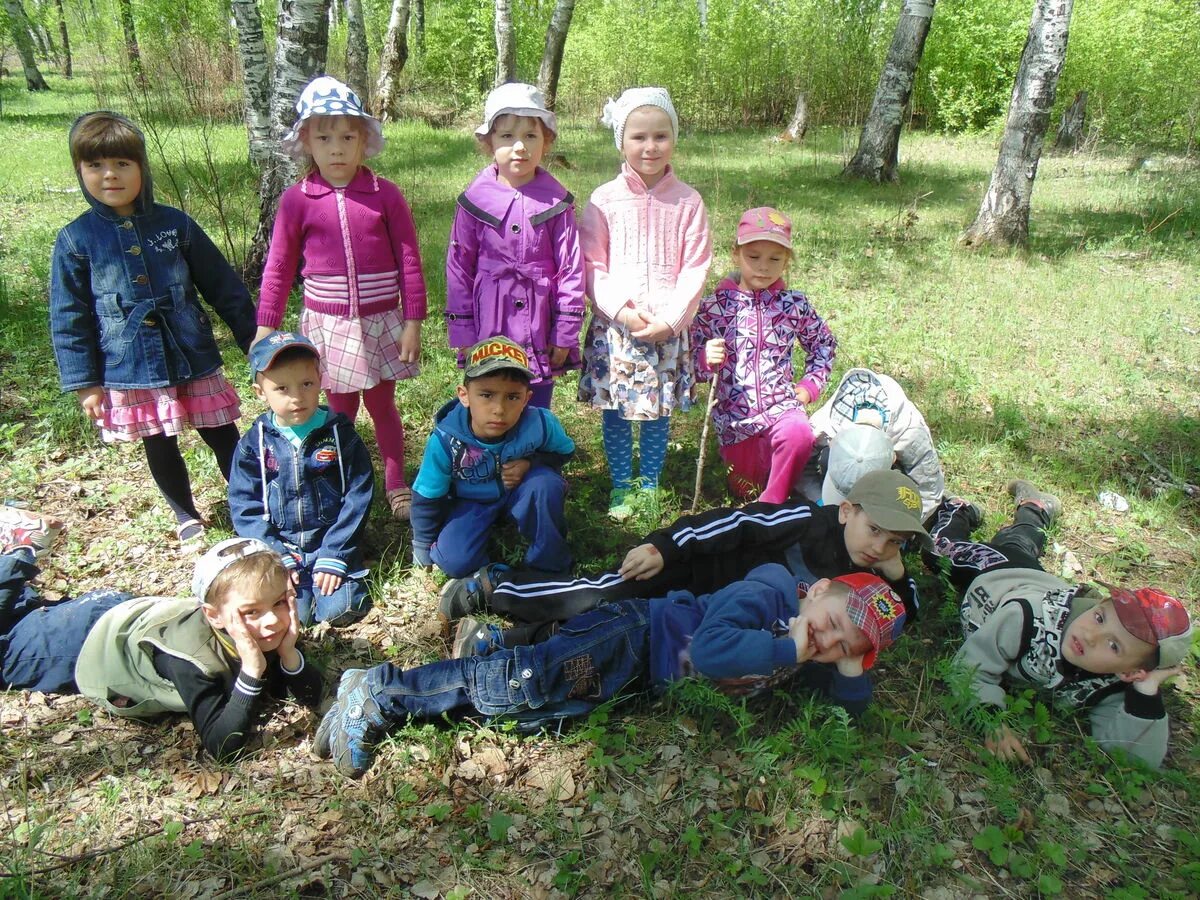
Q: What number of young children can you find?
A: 12